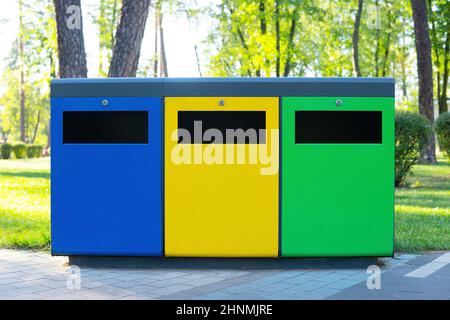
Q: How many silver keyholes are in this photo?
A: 3